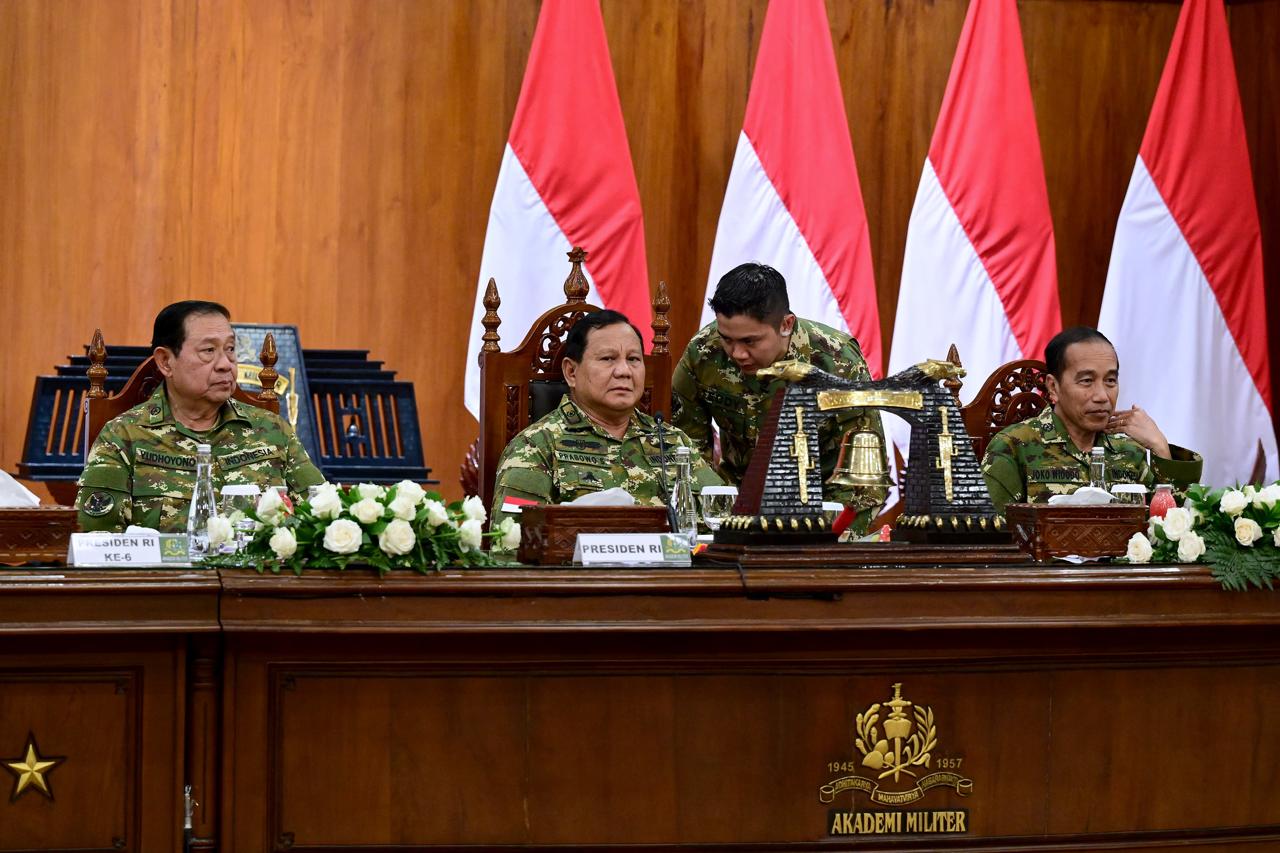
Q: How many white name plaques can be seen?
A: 2